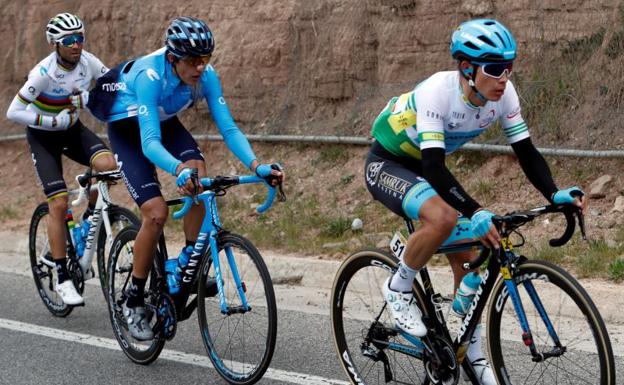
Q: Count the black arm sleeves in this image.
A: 2